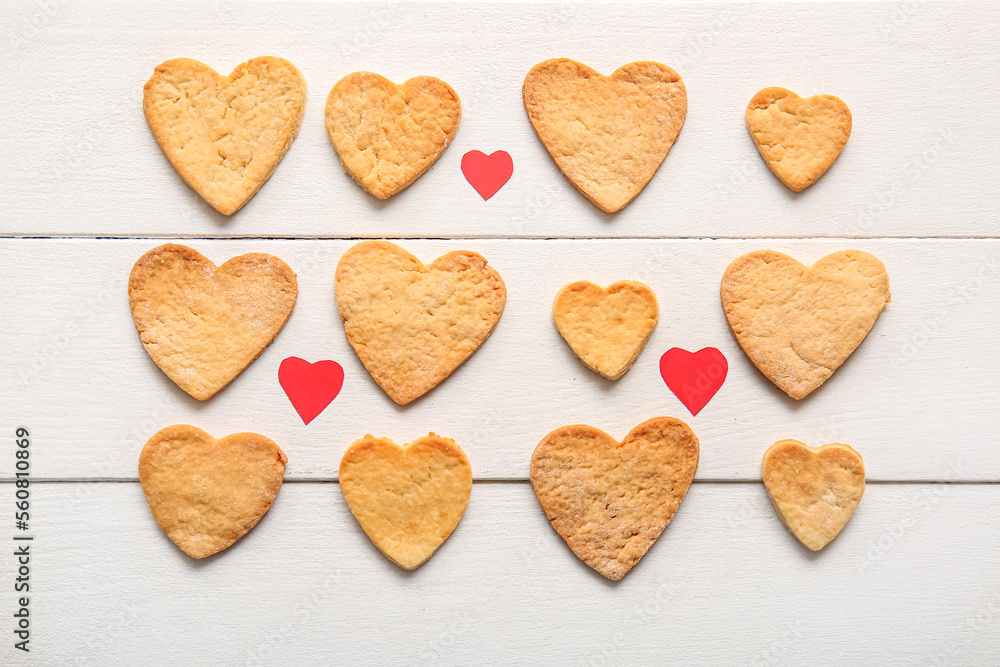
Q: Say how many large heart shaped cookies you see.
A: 6